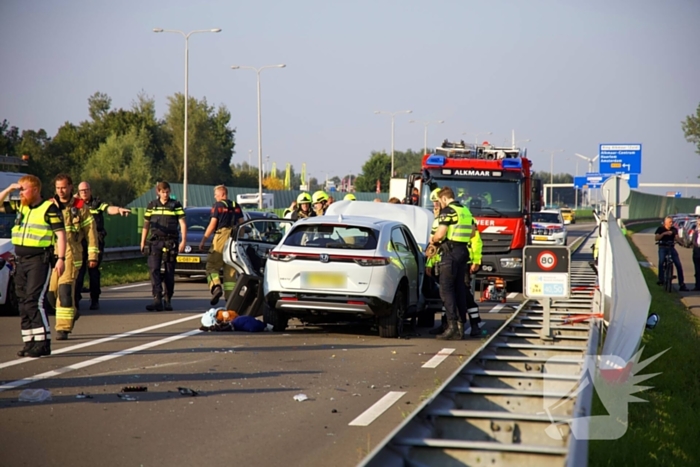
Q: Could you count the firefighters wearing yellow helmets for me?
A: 4